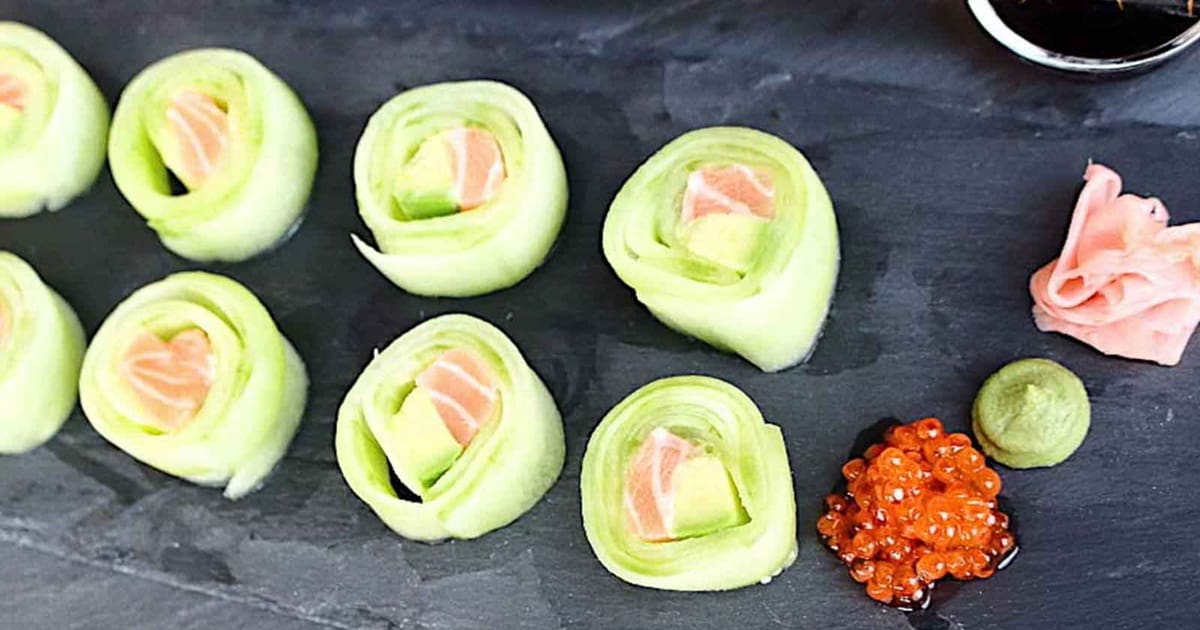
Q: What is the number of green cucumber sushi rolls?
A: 8